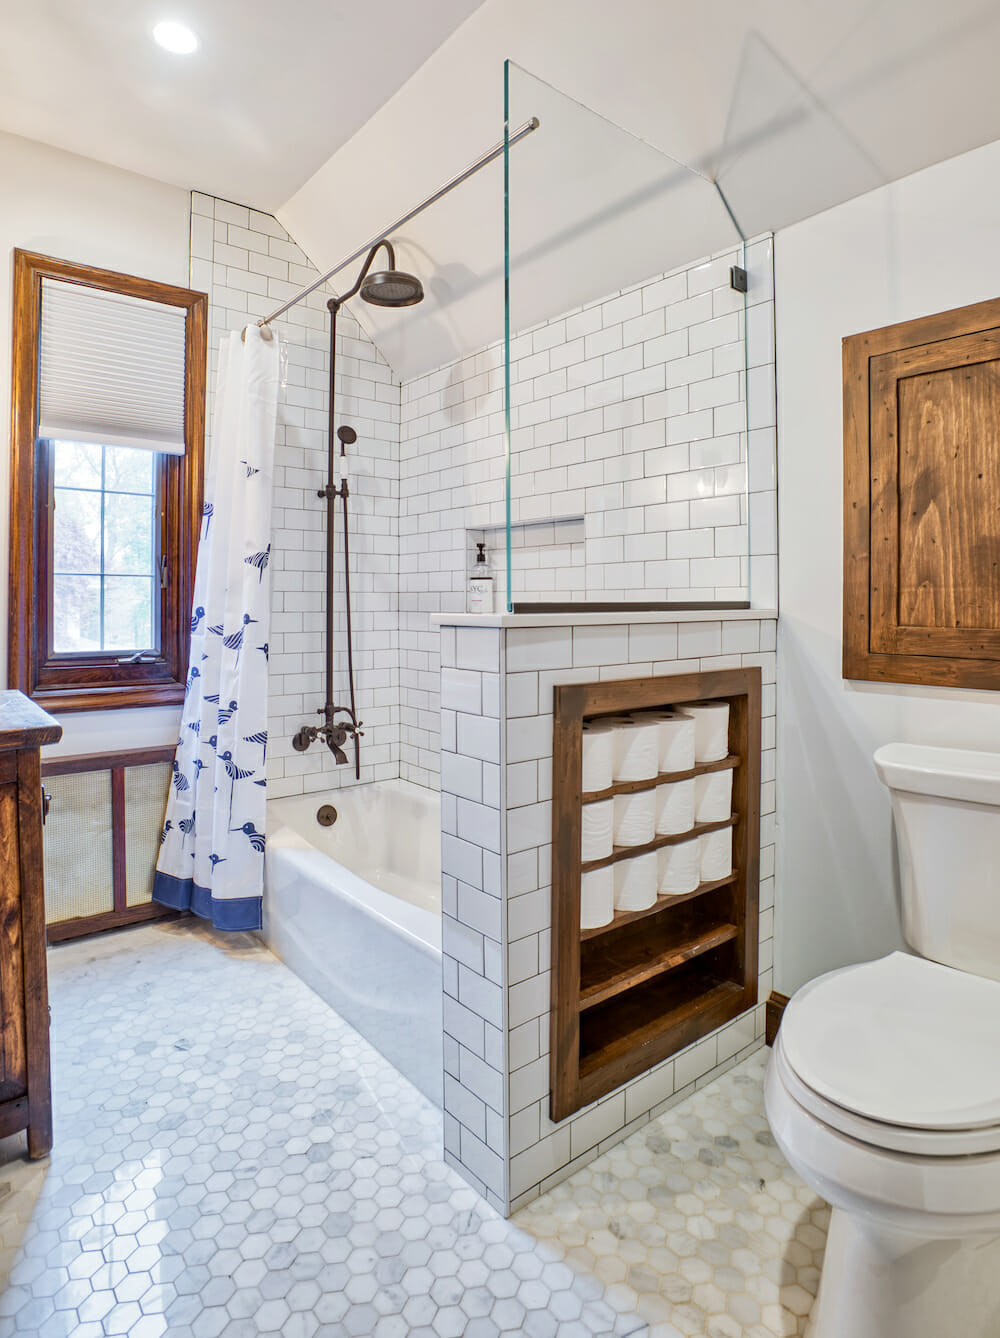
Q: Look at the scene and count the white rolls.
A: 12